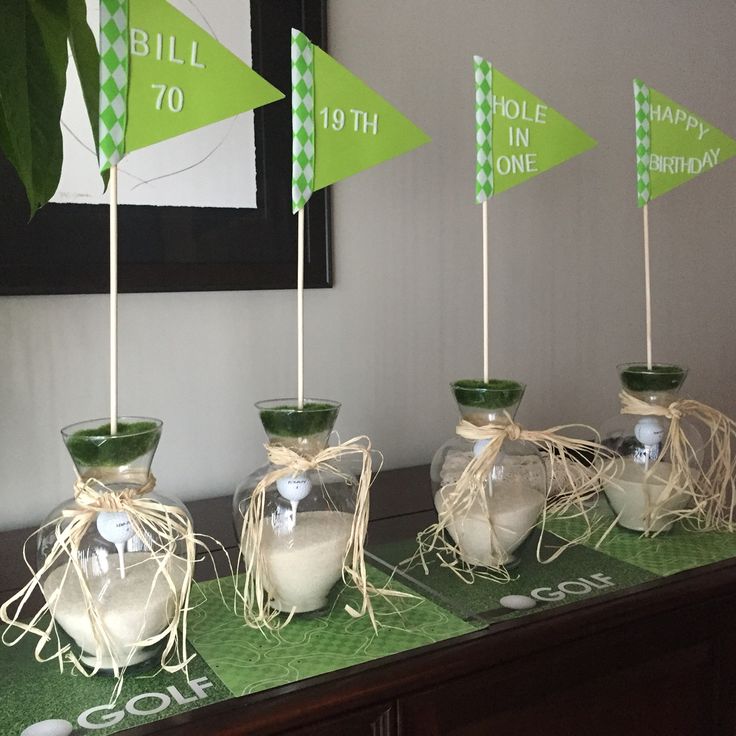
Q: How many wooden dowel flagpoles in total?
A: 4